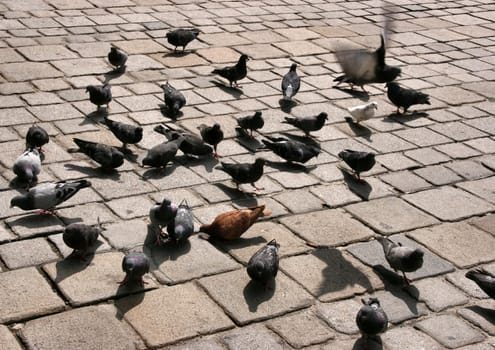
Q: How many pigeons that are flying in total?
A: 1